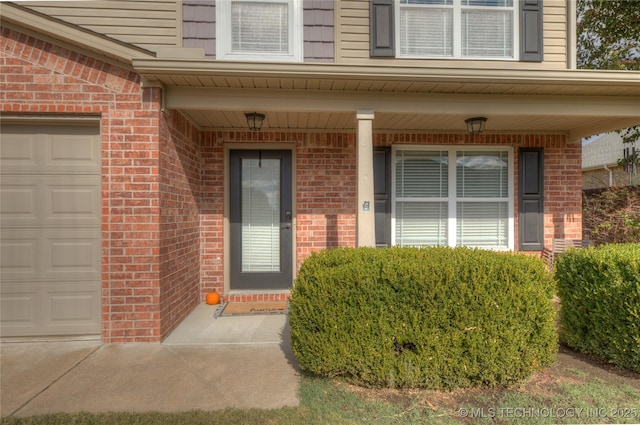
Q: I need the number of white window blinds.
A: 6